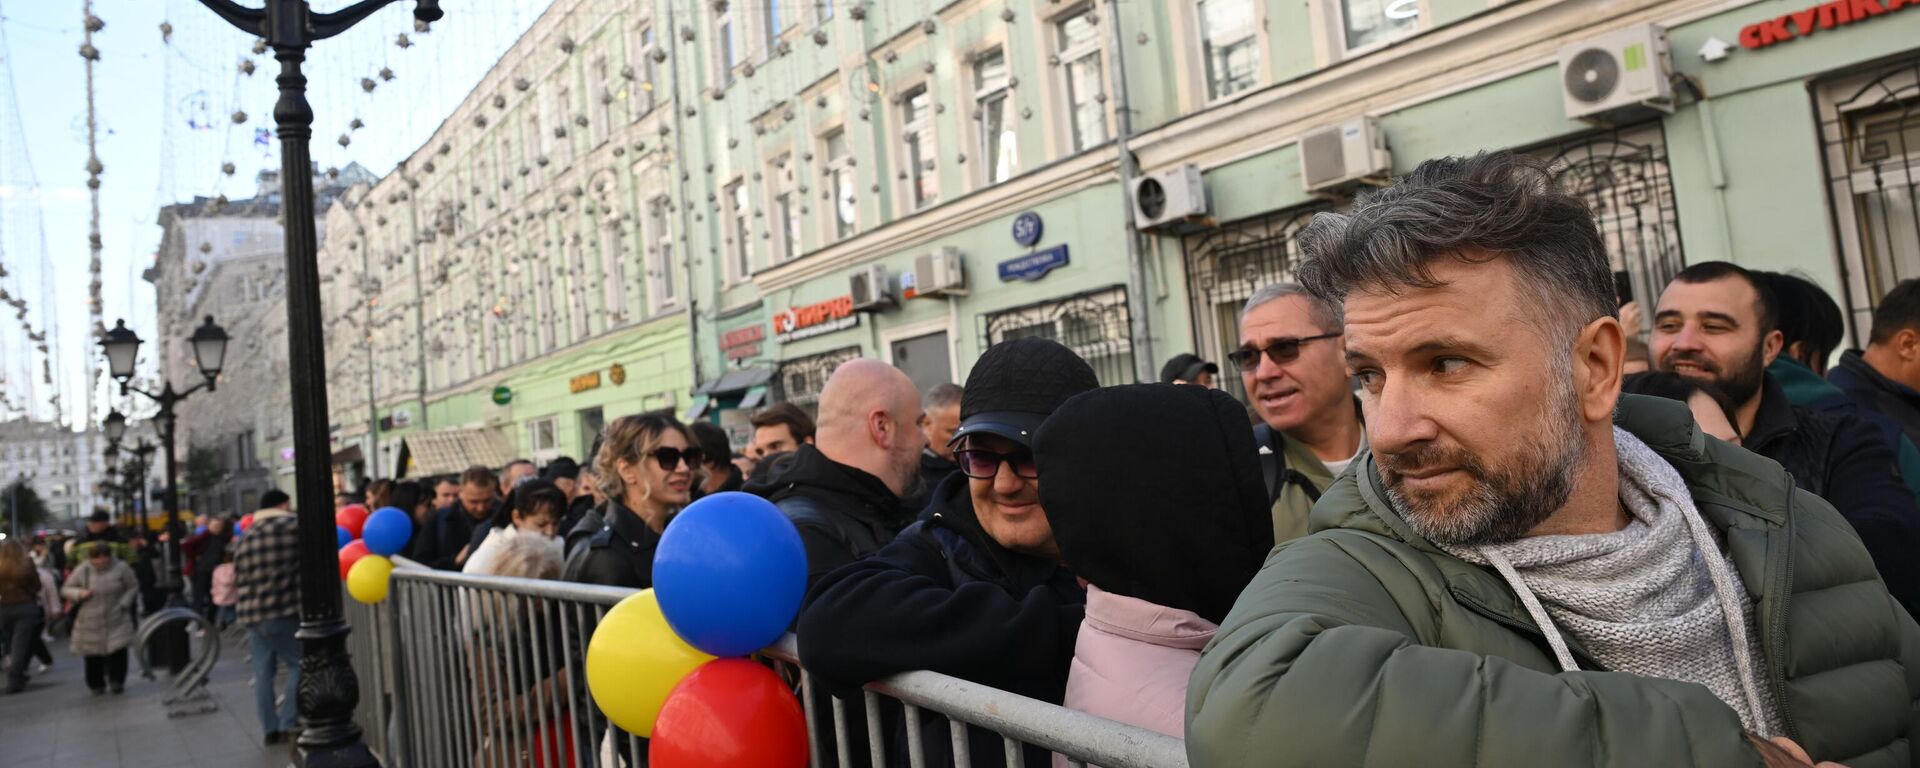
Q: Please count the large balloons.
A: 3